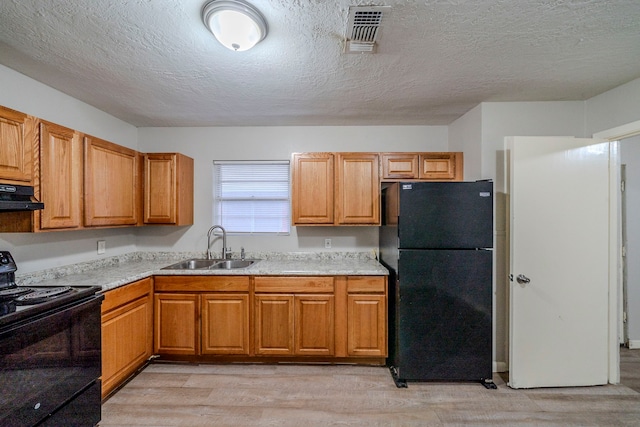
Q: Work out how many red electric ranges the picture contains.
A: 0